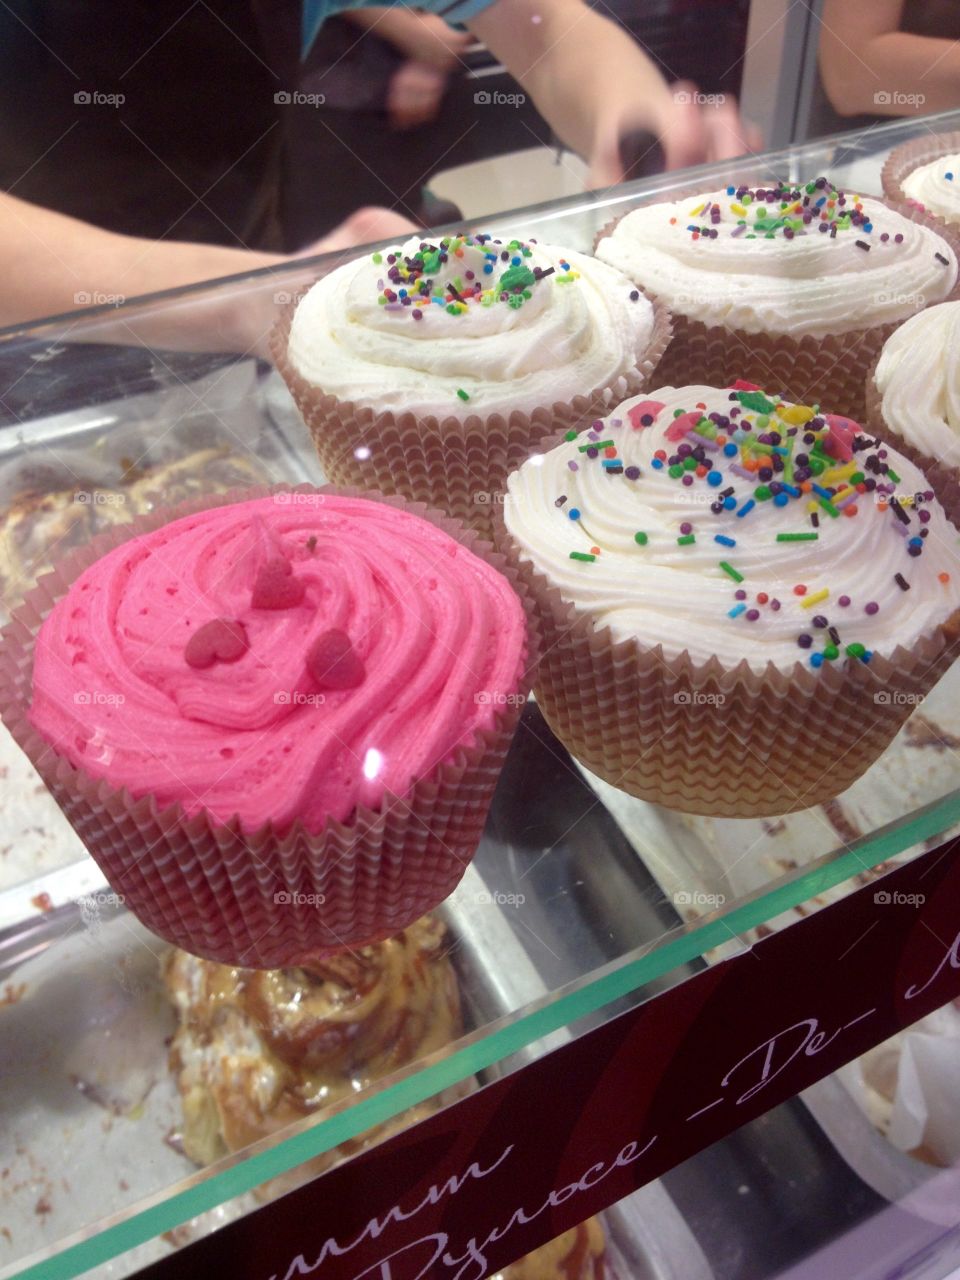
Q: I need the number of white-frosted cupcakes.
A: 5